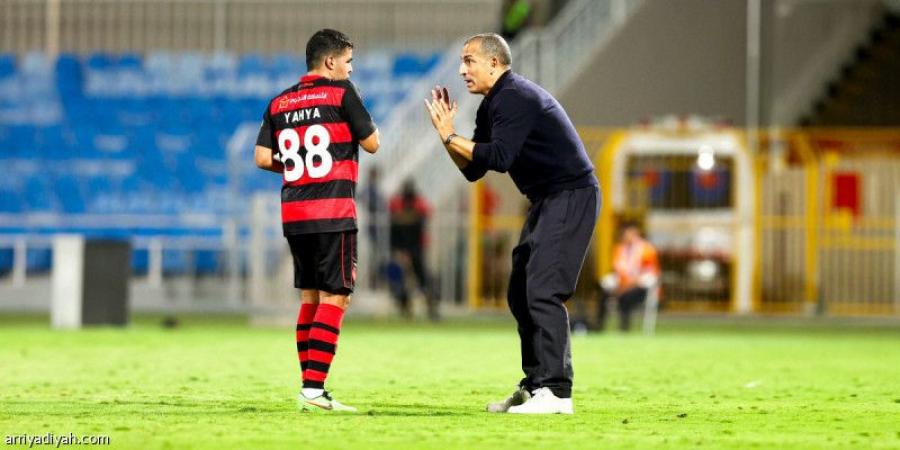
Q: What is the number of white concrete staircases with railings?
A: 1